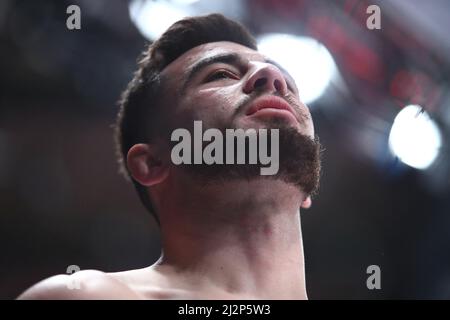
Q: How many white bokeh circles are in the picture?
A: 3